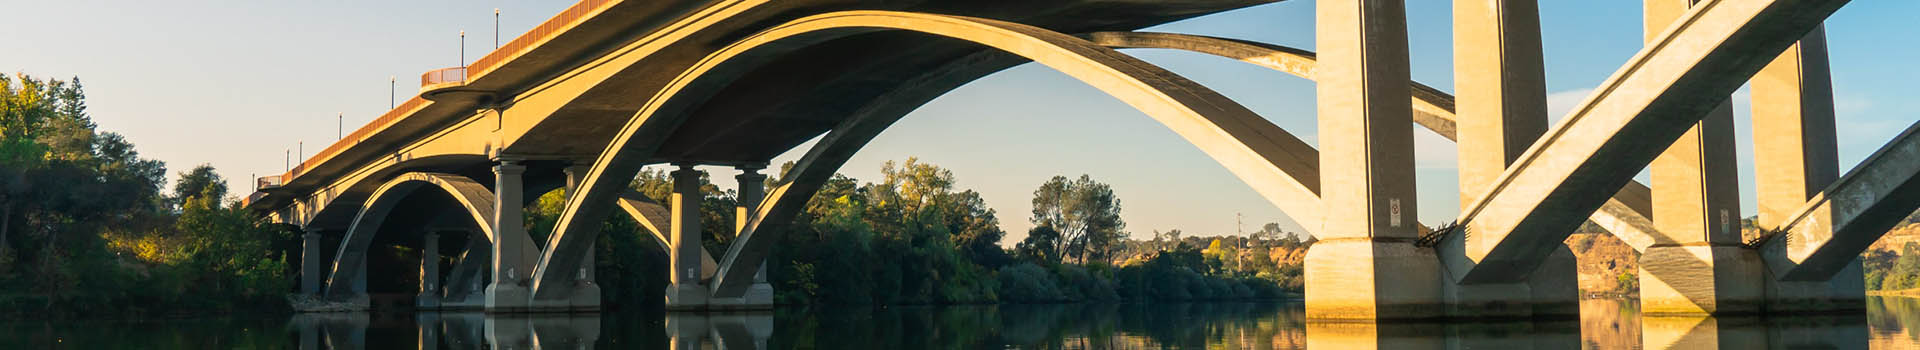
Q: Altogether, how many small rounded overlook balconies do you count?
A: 2